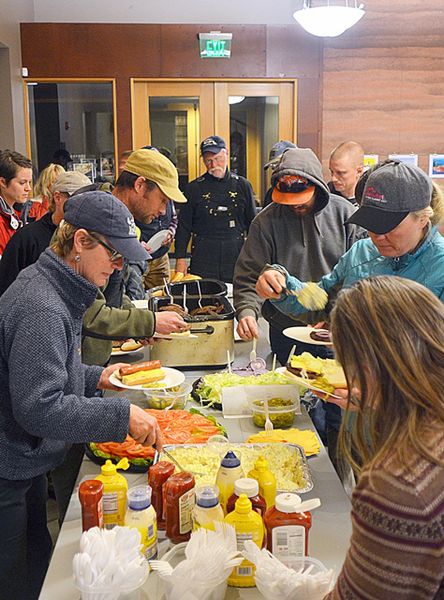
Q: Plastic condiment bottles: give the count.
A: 11